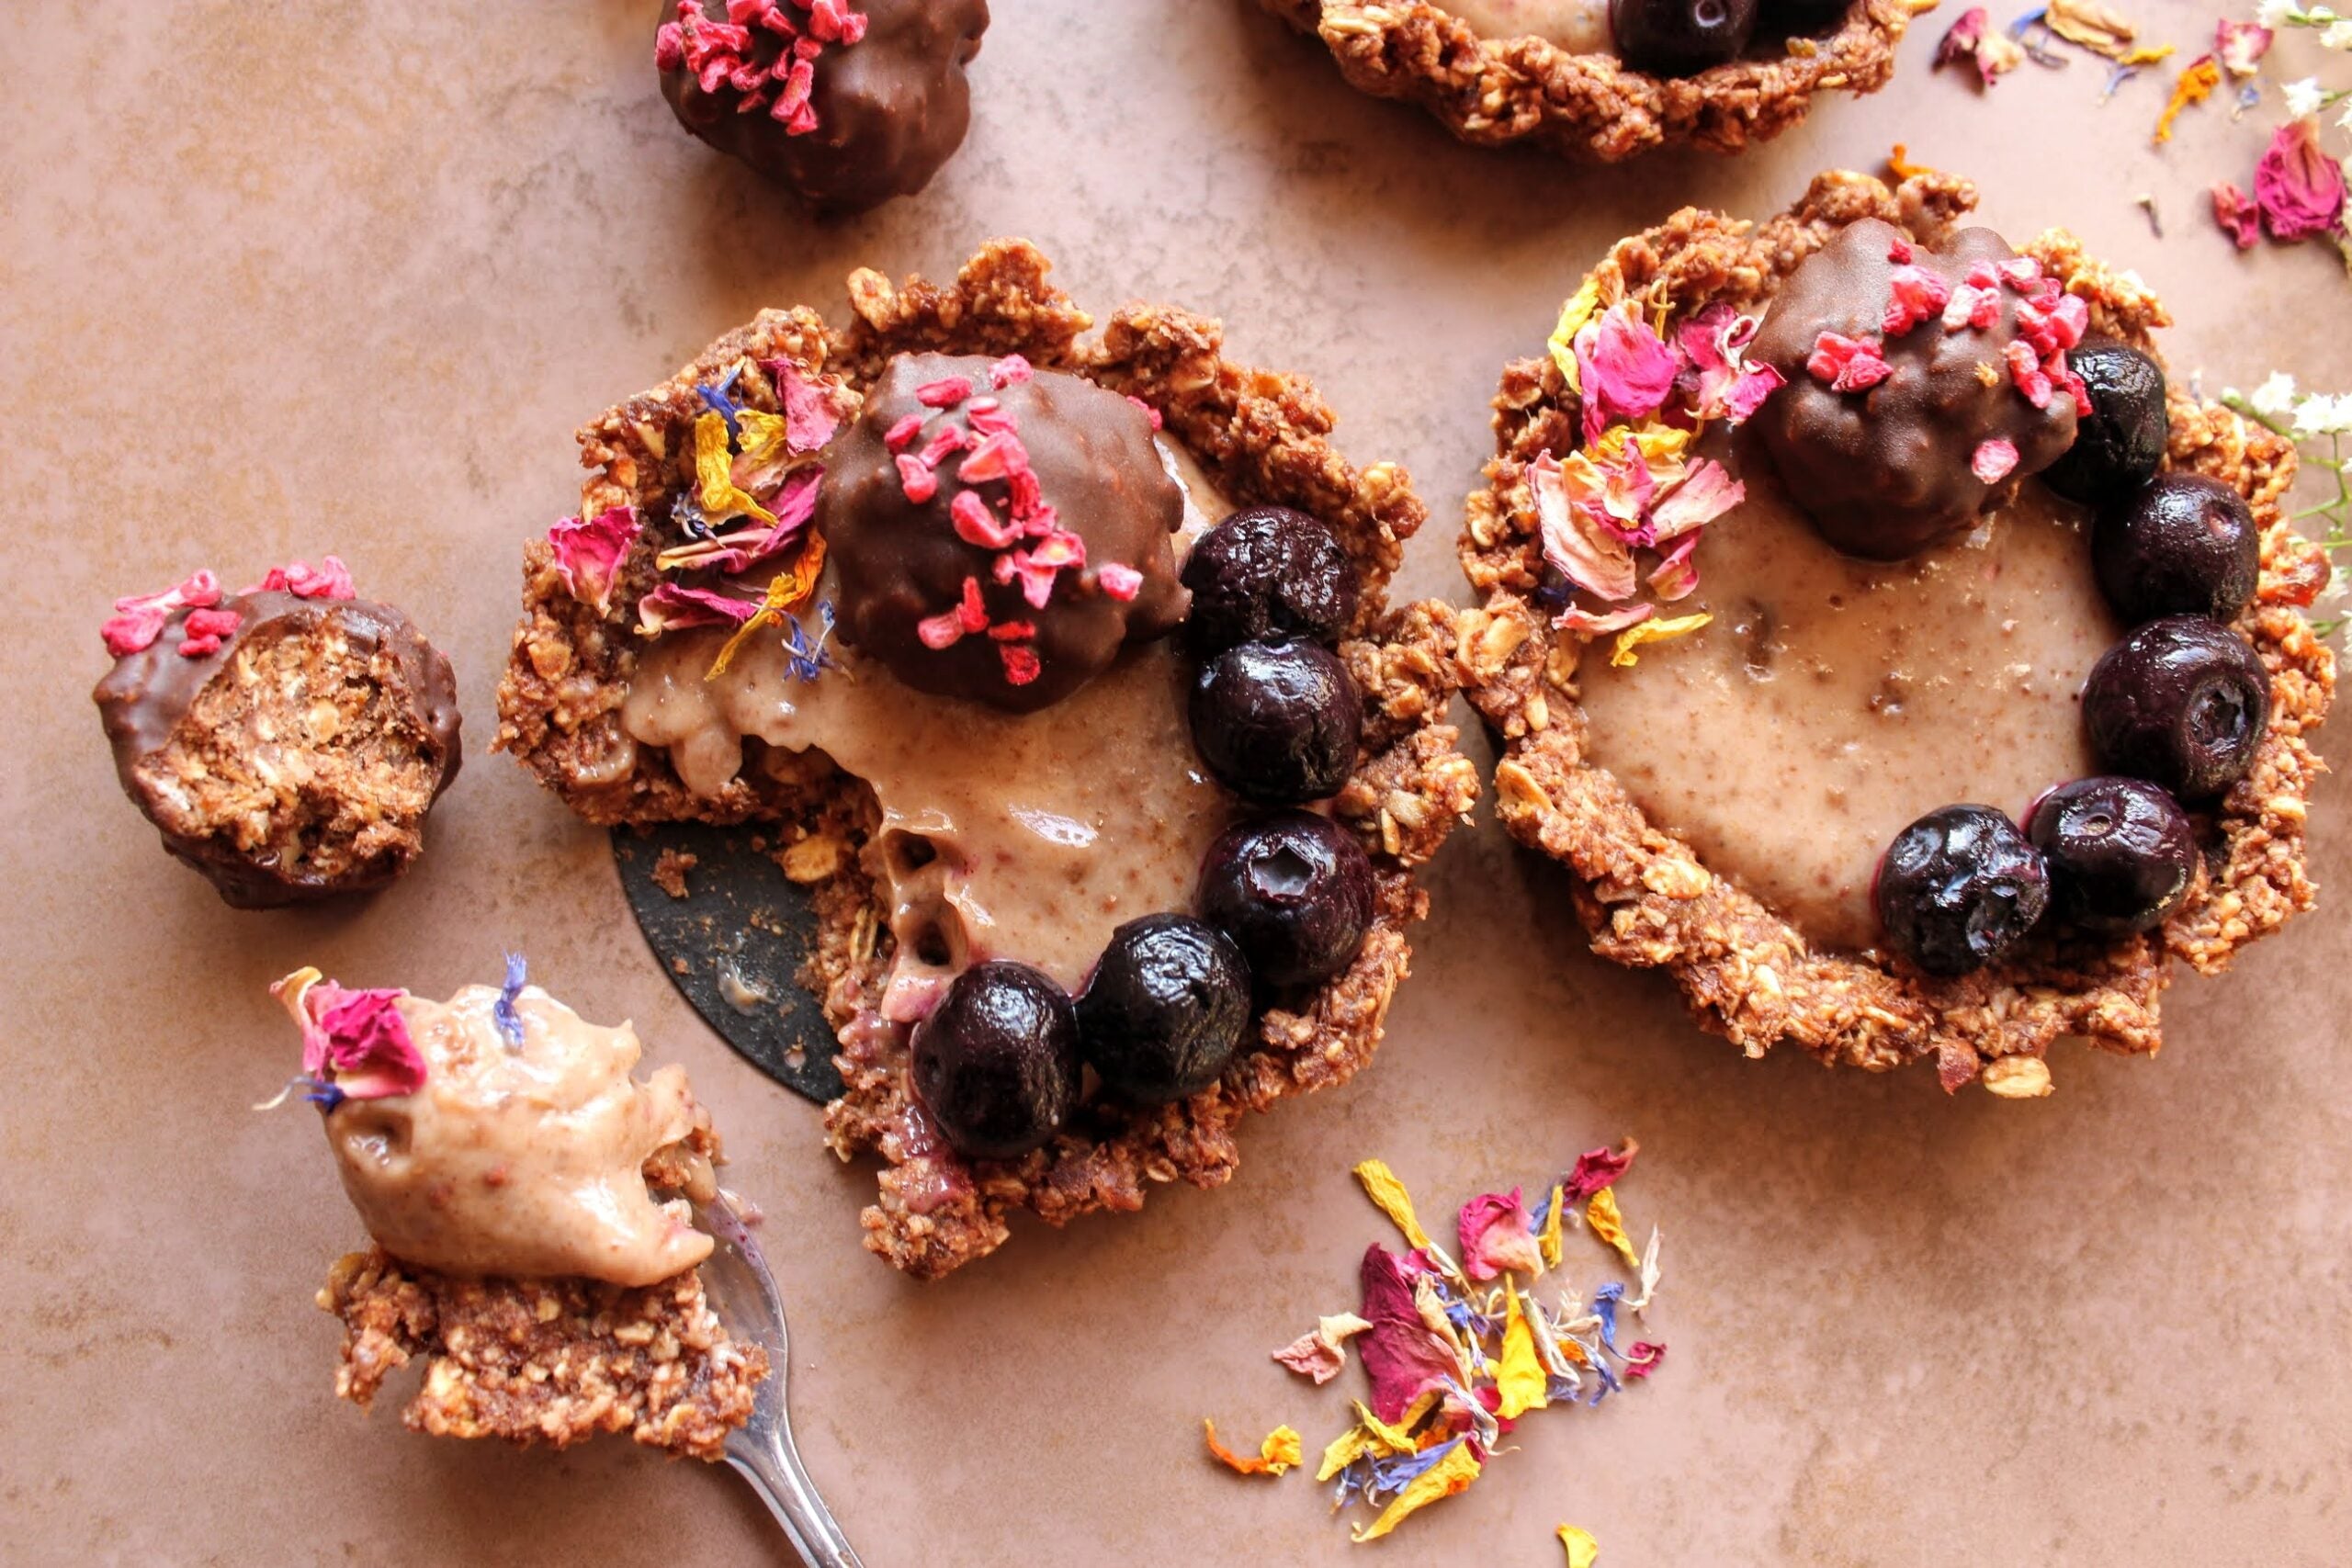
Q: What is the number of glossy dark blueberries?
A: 12